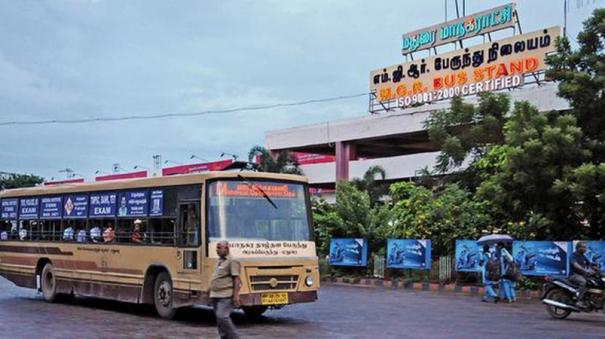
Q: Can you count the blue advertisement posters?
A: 5